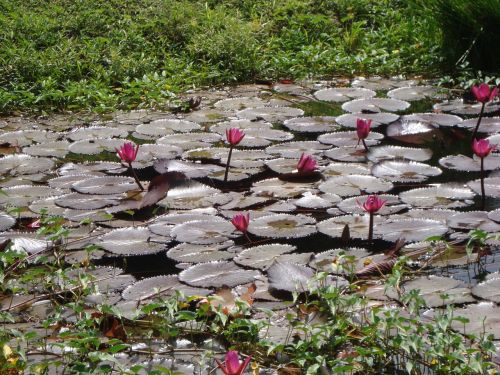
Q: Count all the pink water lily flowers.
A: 9